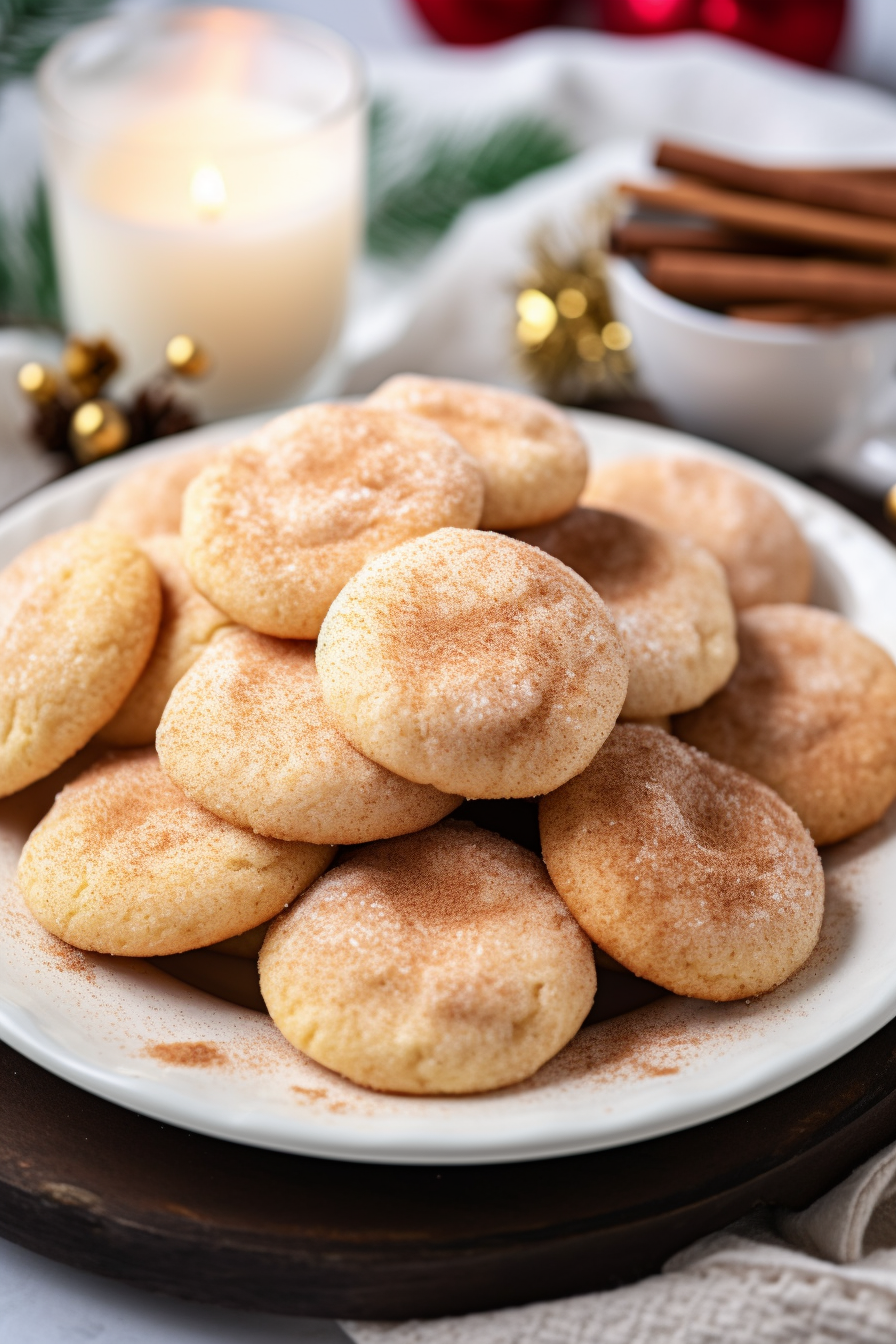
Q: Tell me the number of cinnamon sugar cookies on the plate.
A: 13